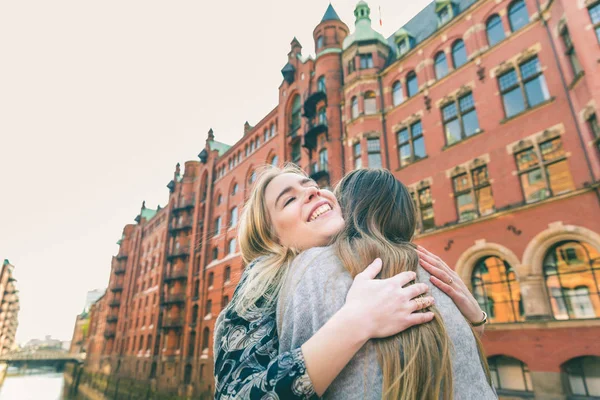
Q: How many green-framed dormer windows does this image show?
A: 2